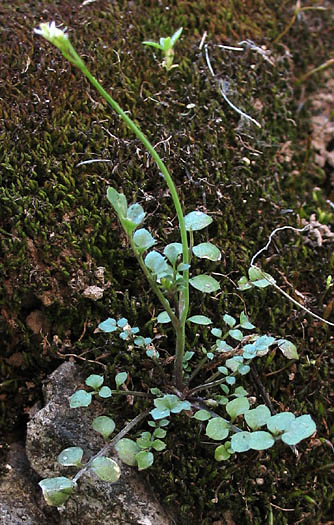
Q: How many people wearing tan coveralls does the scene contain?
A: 0